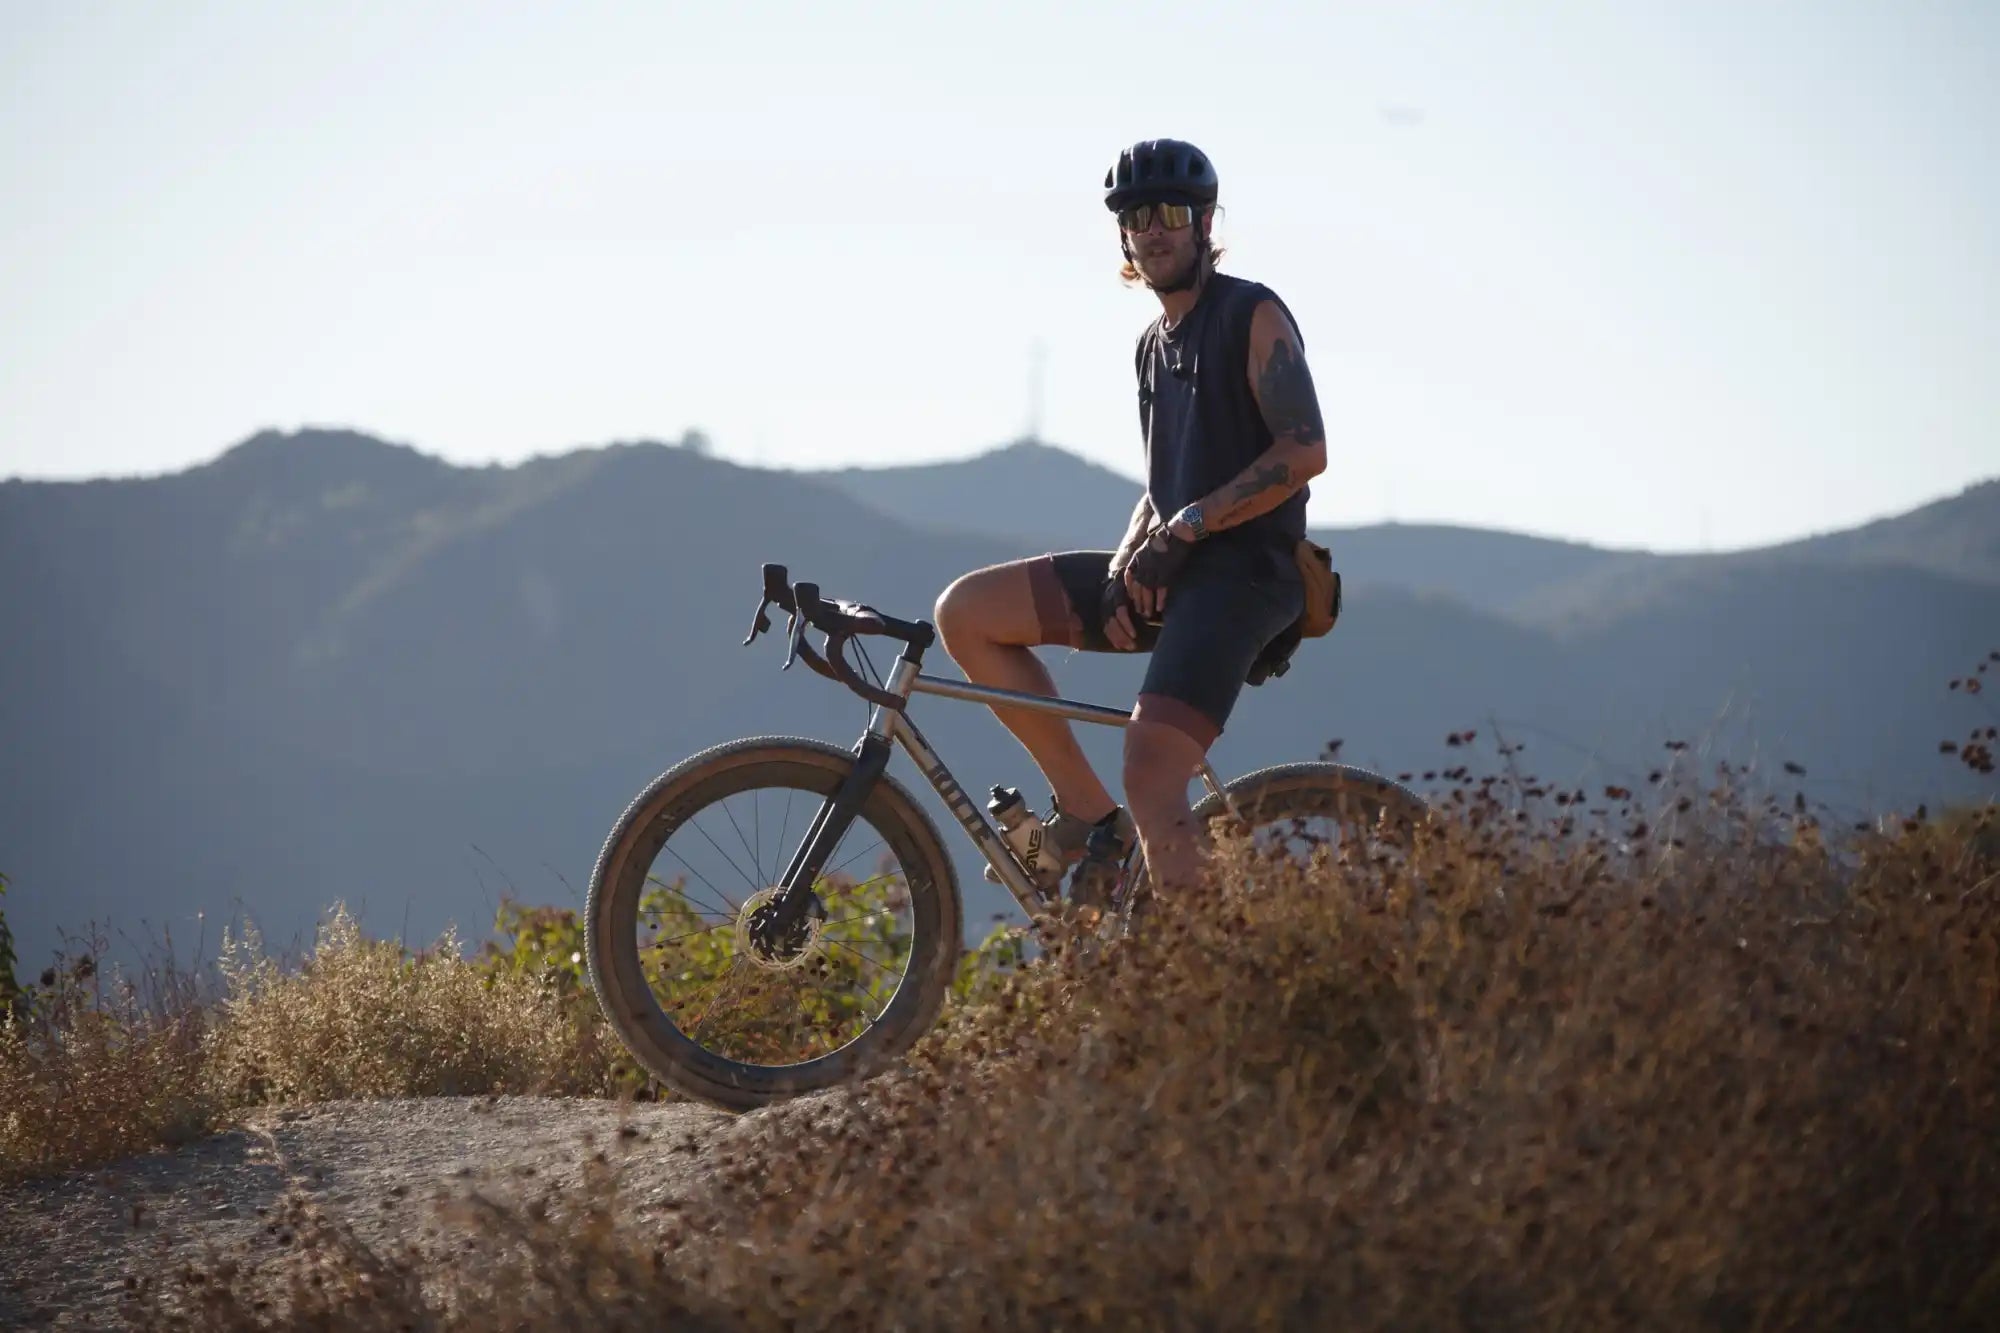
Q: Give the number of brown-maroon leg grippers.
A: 2